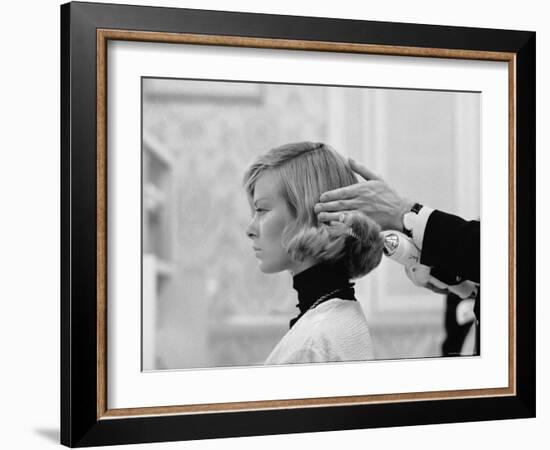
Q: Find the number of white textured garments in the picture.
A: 1